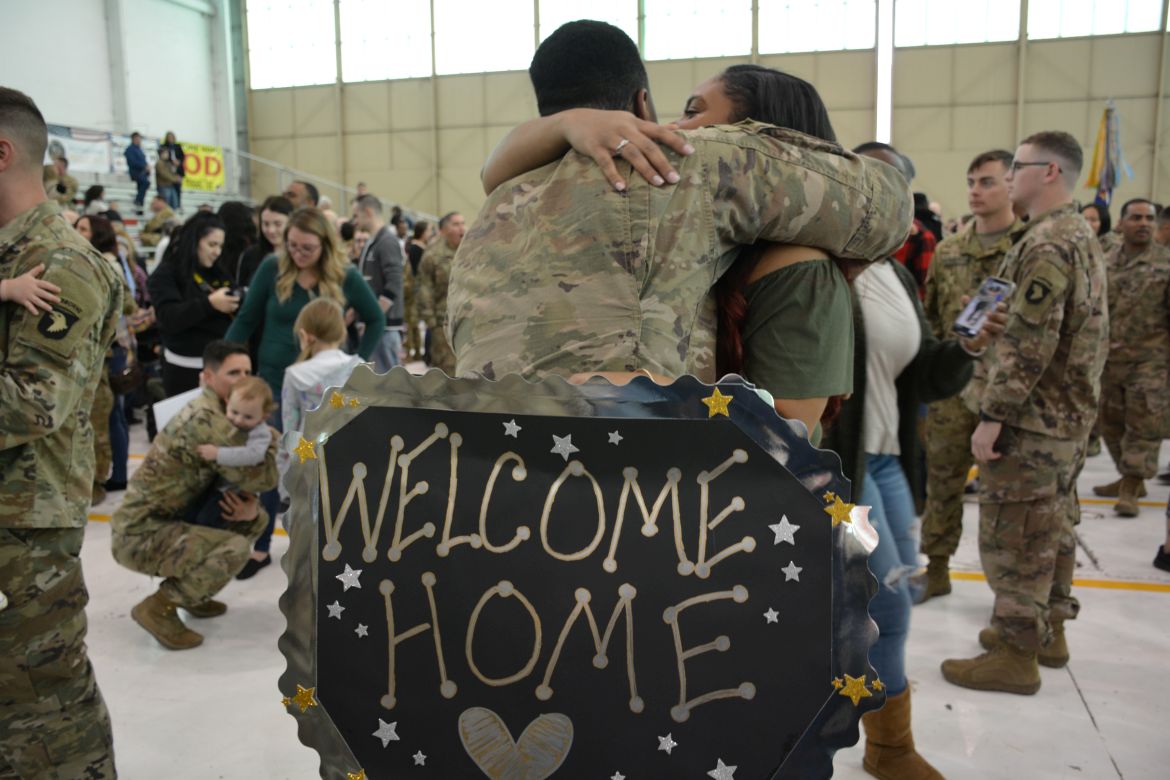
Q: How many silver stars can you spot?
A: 14